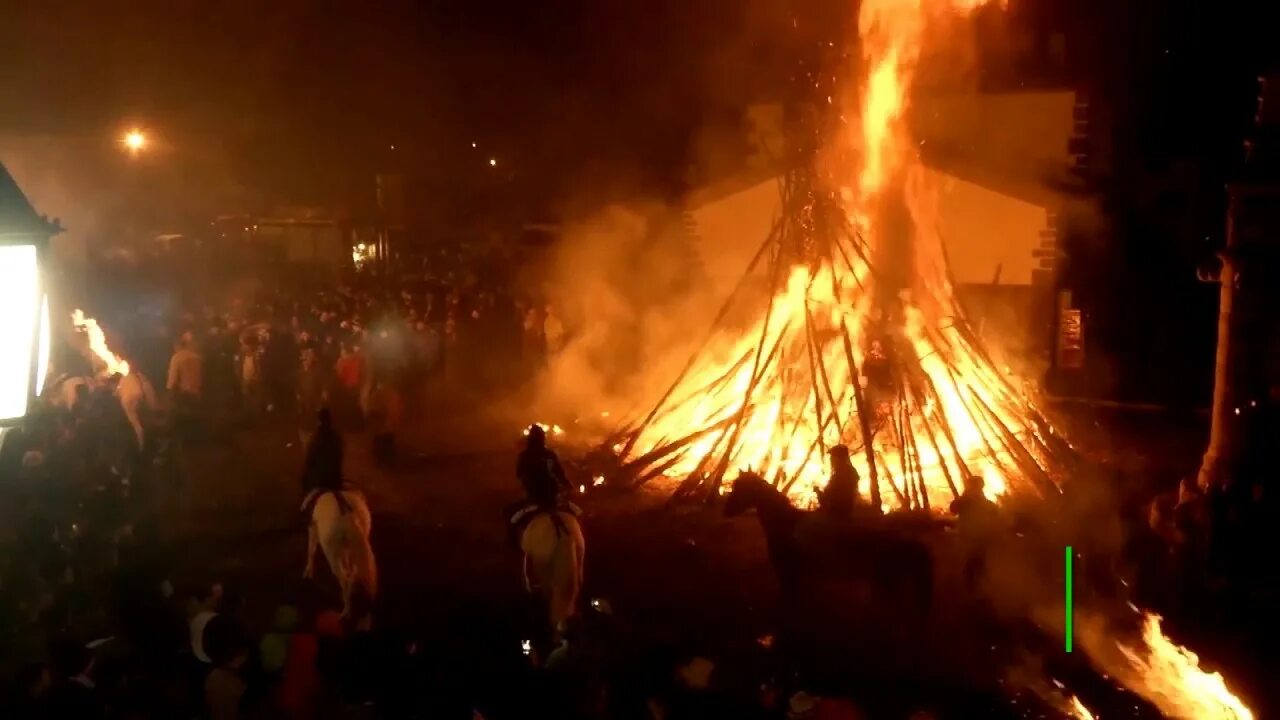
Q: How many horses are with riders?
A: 3